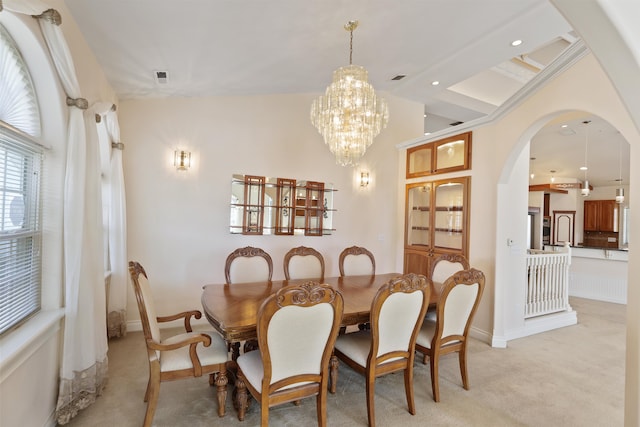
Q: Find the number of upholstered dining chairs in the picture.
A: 8